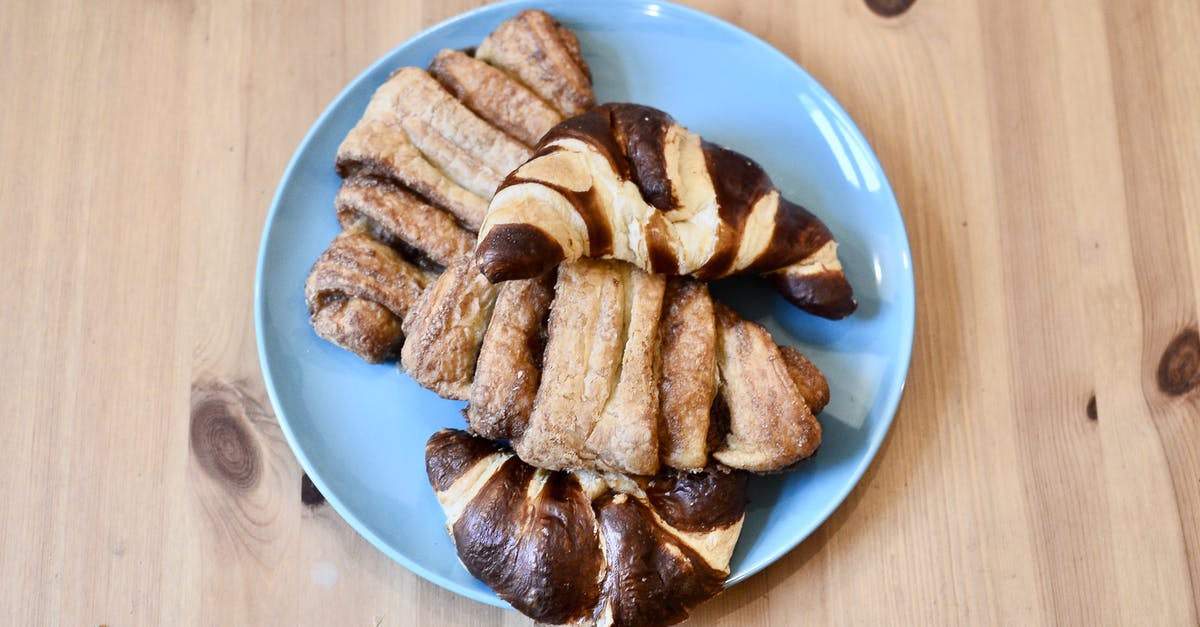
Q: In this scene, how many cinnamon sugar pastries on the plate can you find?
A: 2